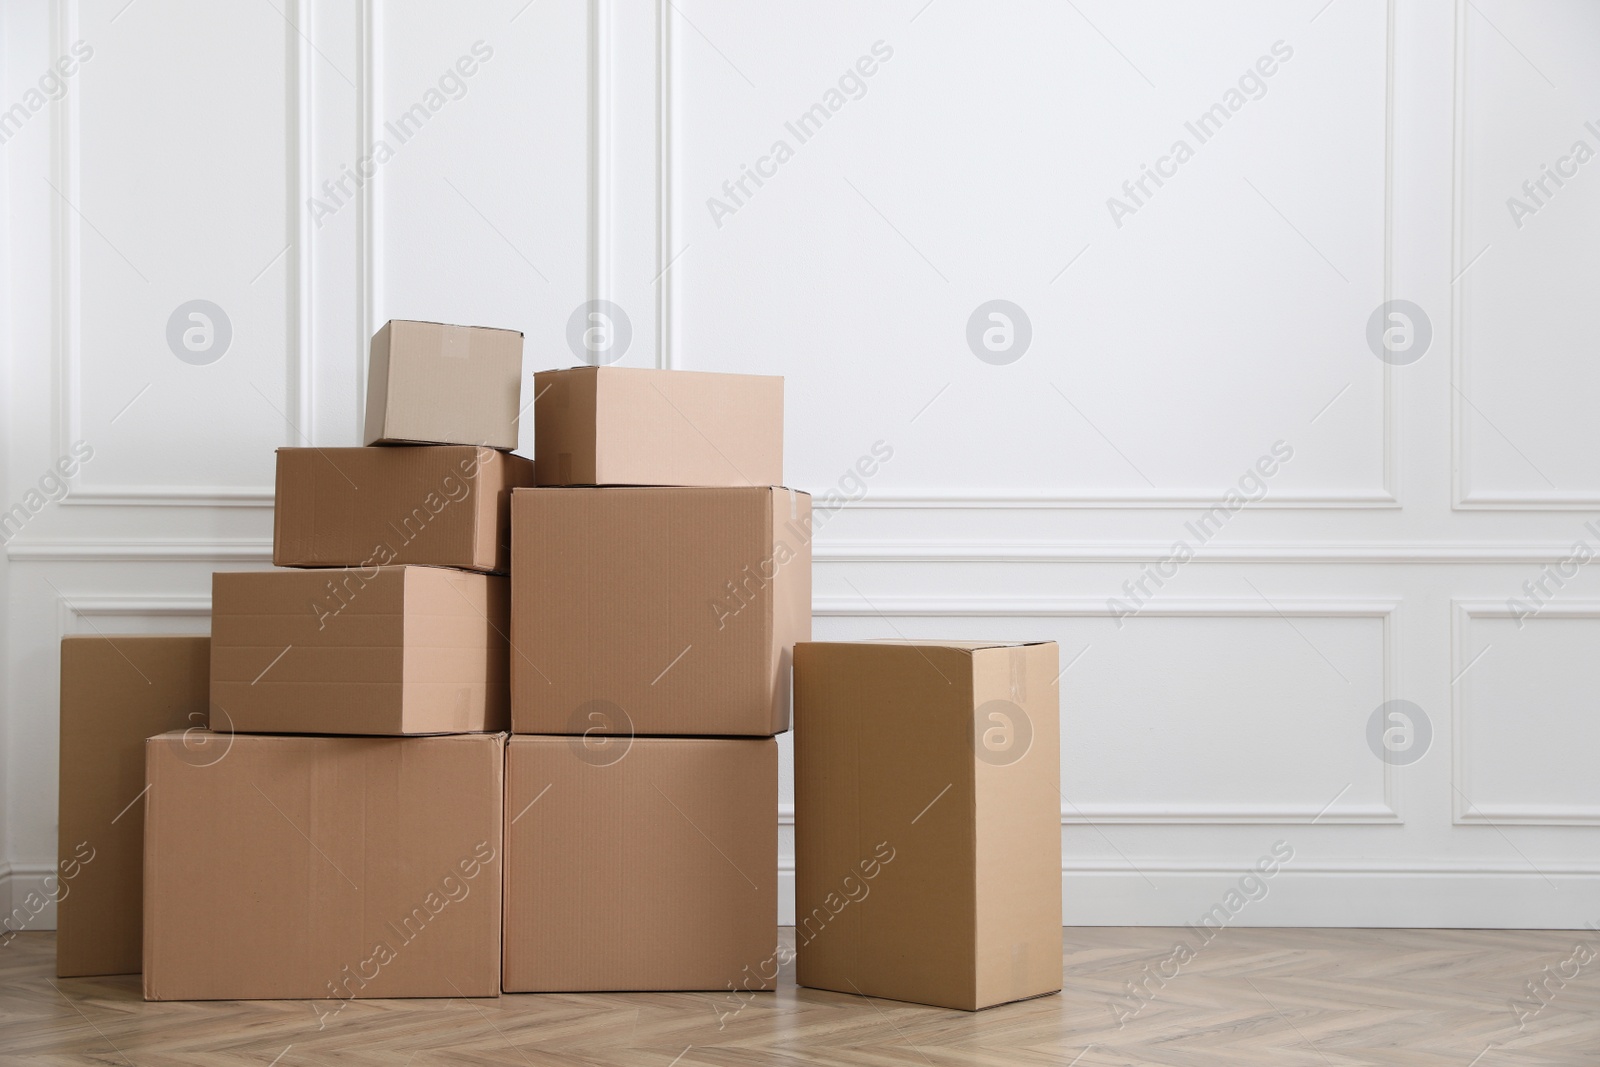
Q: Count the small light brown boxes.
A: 1